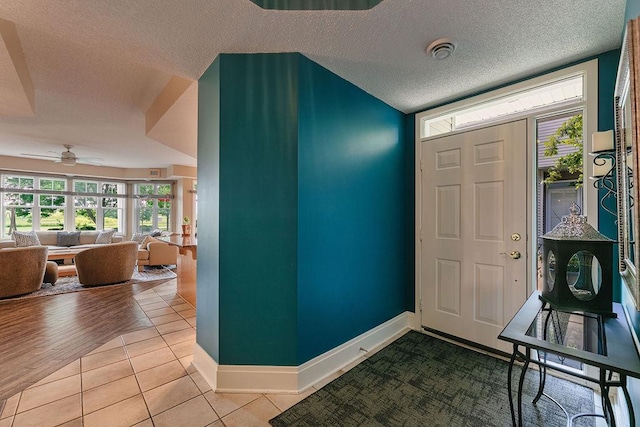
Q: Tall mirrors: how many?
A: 1